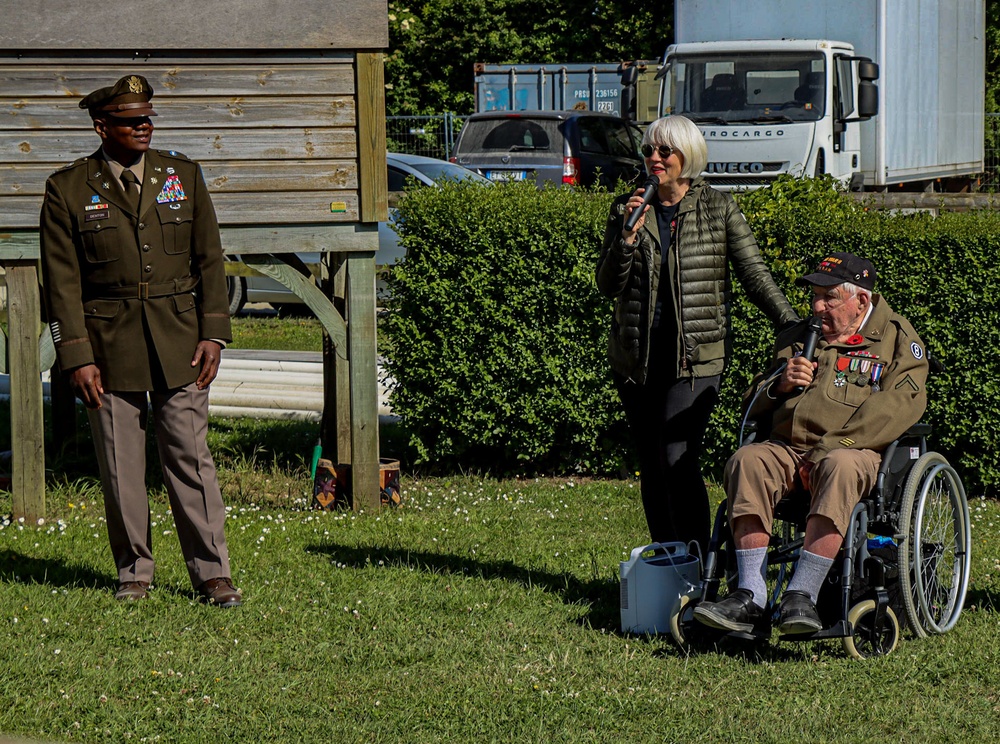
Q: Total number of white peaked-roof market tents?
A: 0